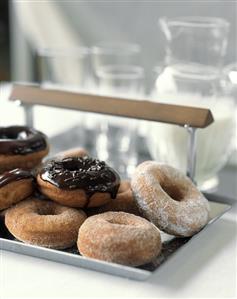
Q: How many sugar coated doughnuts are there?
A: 3